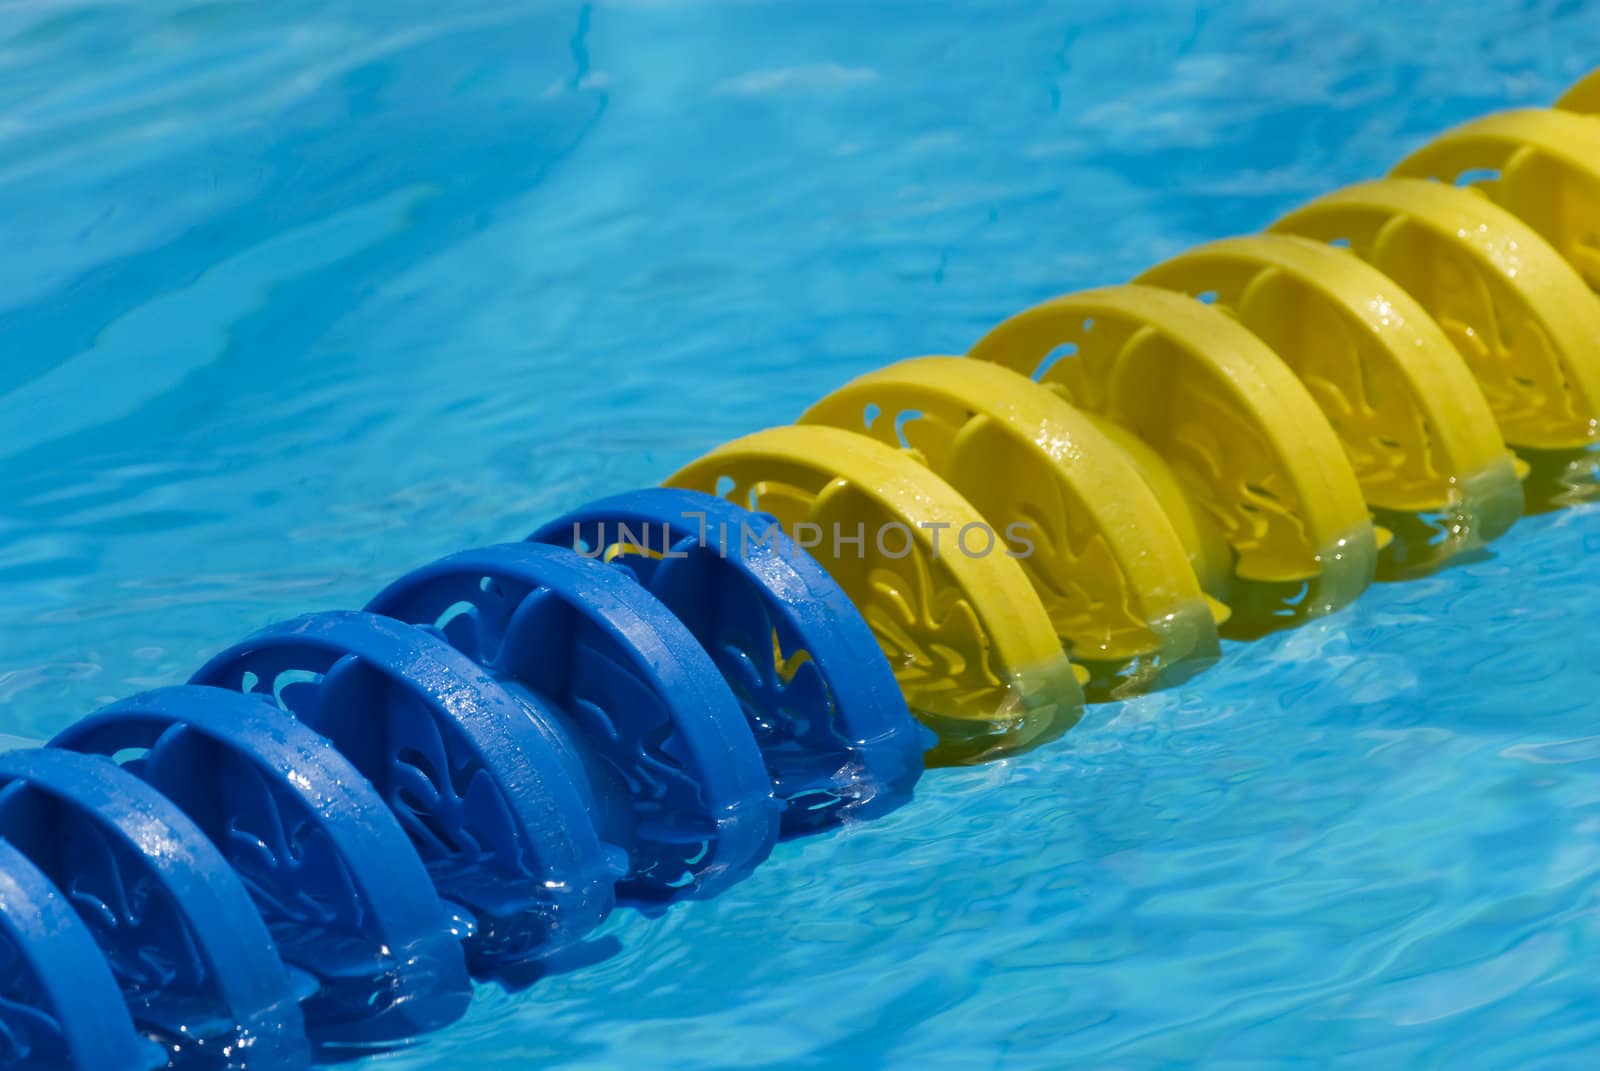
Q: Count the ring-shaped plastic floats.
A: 13